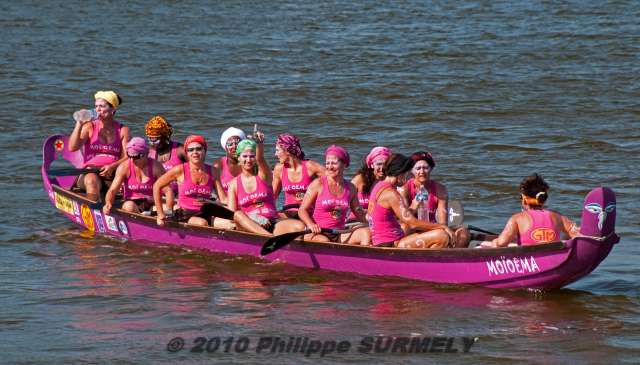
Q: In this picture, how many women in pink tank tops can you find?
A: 12